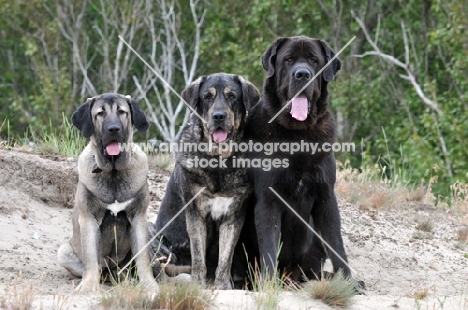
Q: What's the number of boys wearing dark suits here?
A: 0